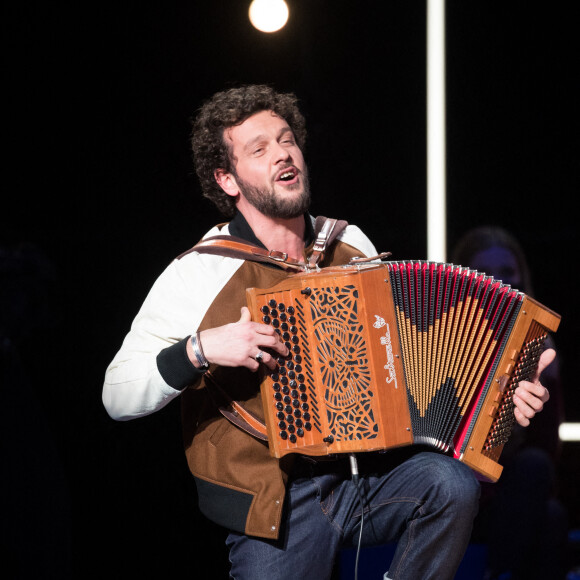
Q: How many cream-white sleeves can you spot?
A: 2